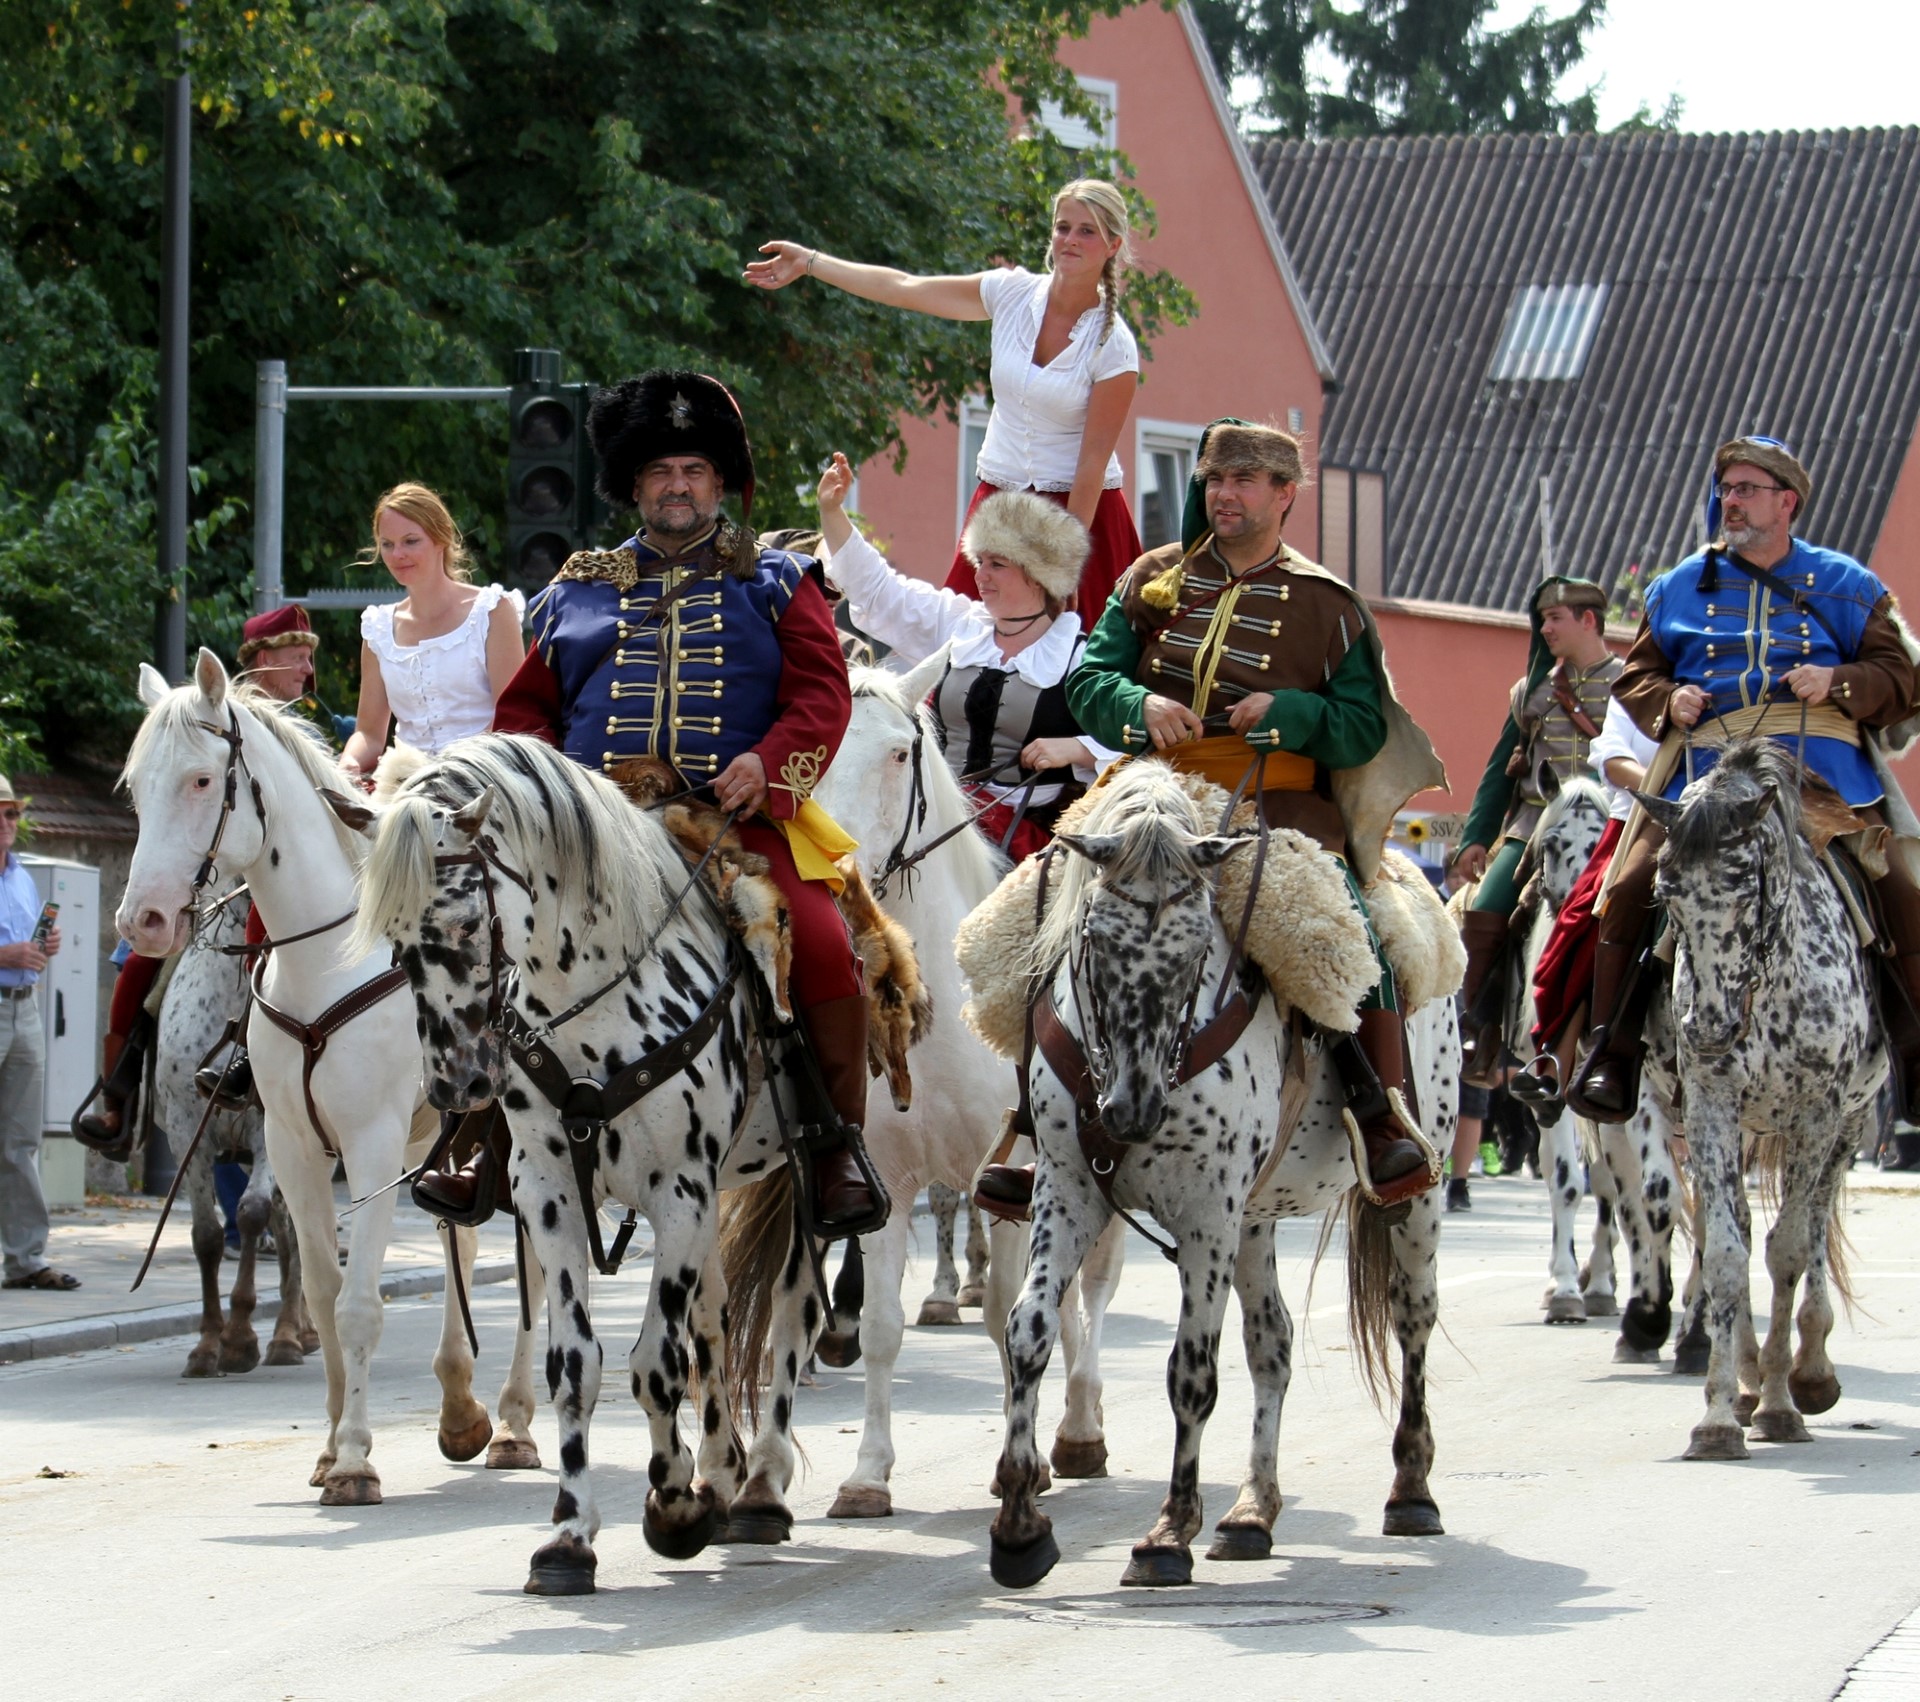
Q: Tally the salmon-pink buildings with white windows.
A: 1